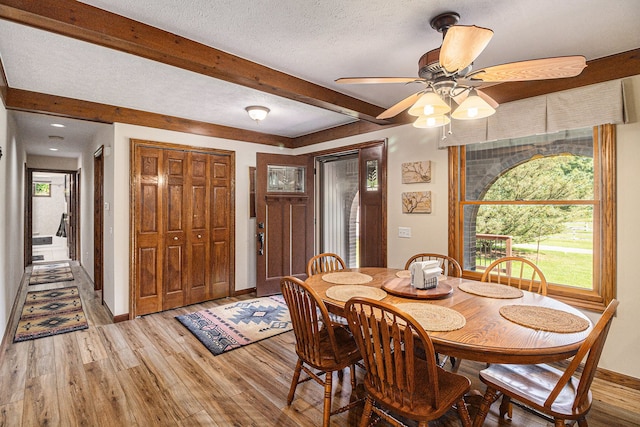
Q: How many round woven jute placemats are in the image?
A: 6